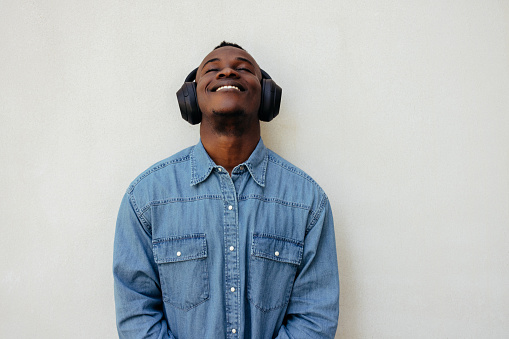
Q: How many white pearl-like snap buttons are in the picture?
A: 7